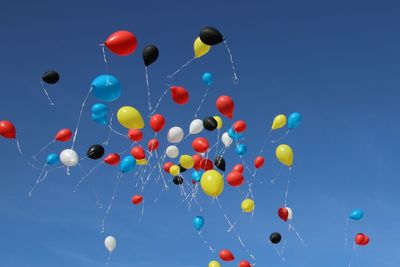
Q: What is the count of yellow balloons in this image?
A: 11